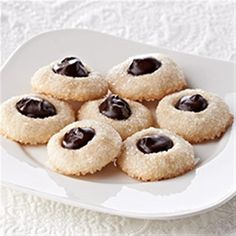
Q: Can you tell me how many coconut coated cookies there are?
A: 7